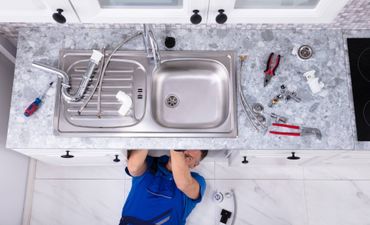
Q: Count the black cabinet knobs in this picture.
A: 7